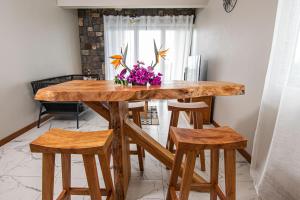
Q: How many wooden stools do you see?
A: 4